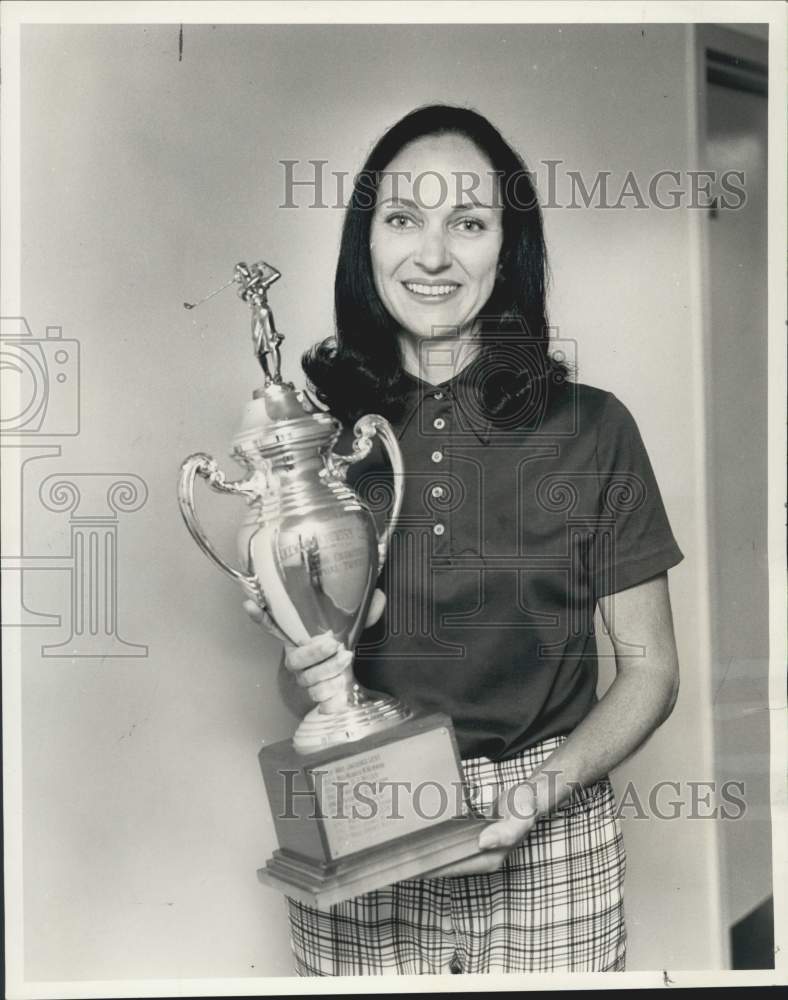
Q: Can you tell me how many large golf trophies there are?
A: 1